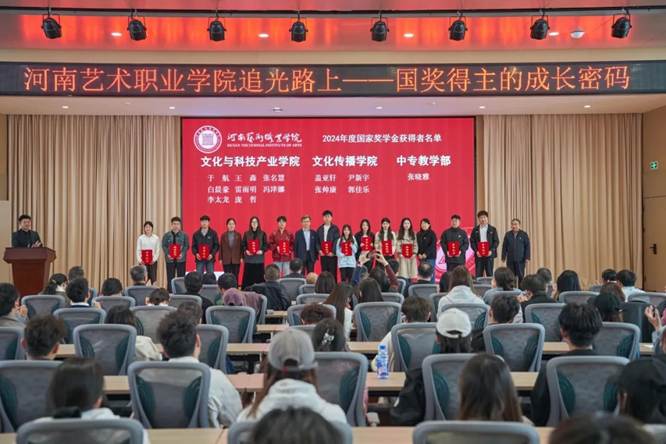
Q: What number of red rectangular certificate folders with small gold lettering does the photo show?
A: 12